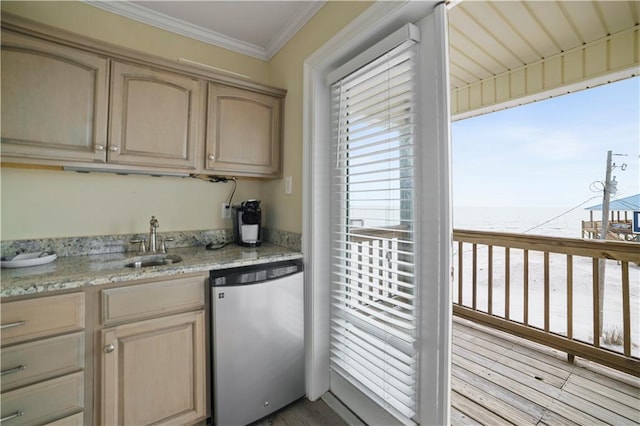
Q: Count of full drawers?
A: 3